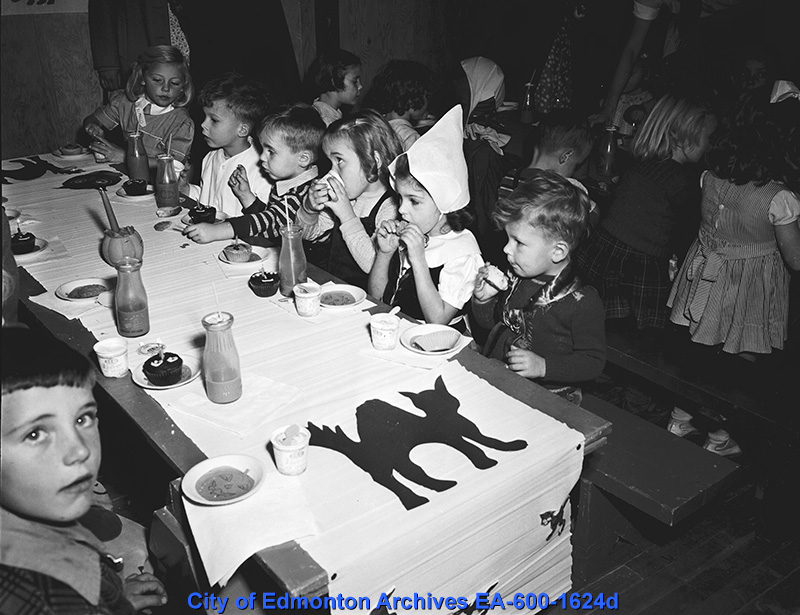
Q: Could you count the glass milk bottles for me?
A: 7